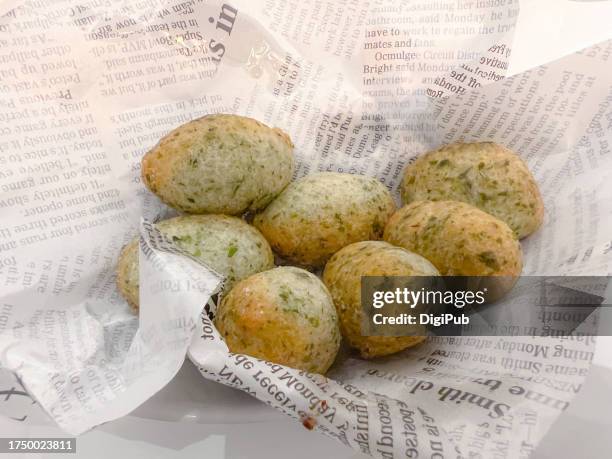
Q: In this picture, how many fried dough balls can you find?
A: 7